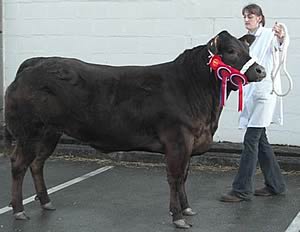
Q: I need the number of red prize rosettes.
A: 3